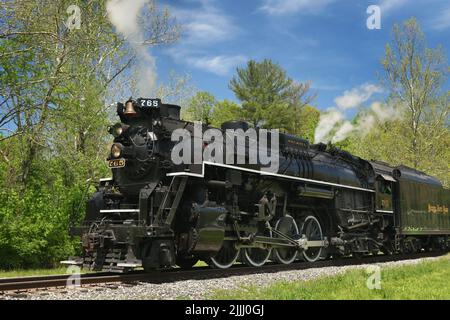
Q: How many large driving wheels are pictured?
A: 4